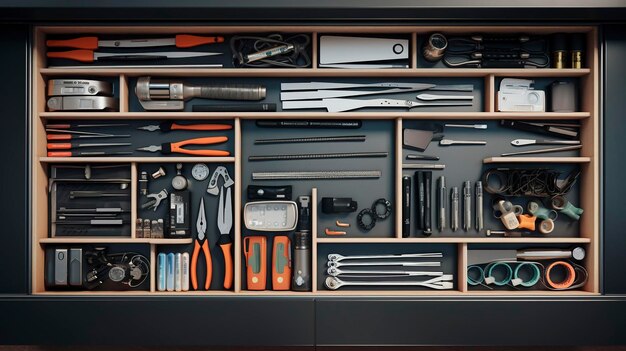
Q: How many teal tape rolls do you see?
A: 3